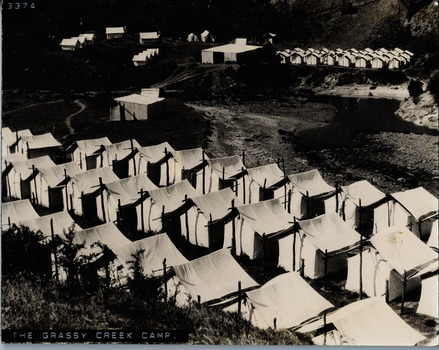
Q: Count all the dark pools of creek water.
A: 1